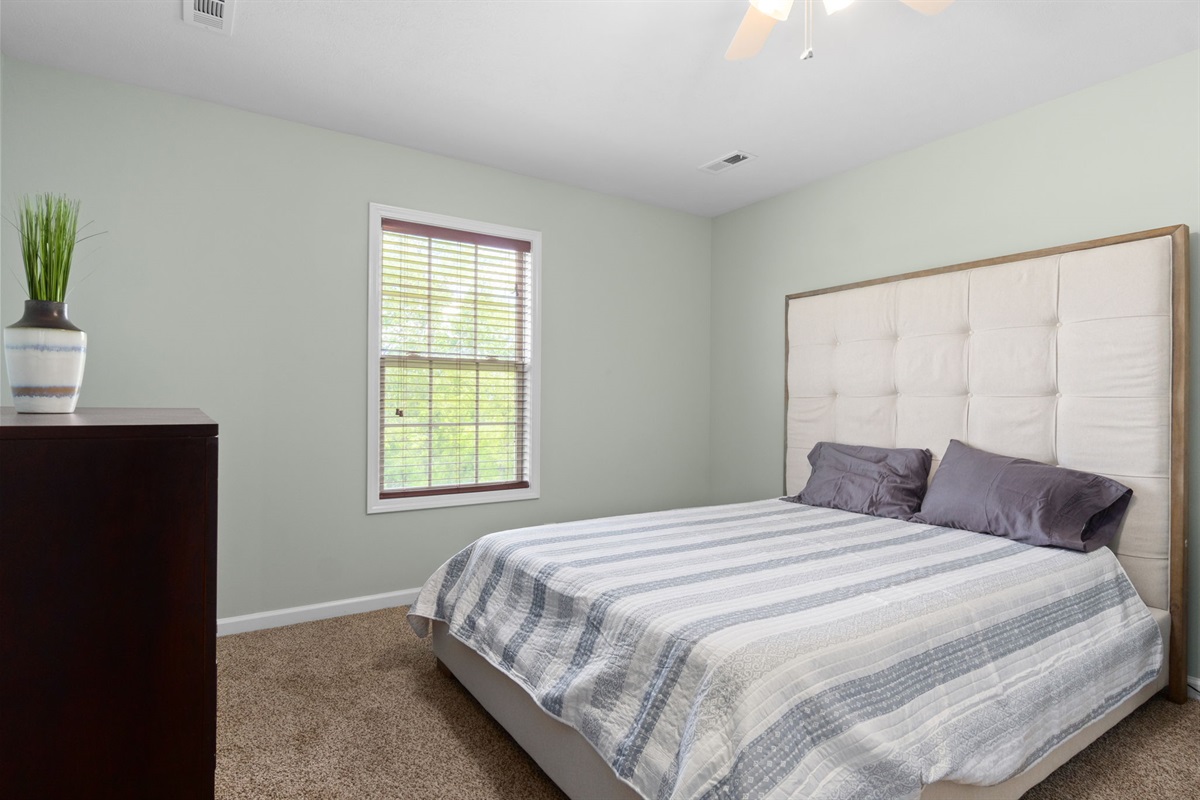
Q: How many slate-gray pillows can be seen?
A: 2